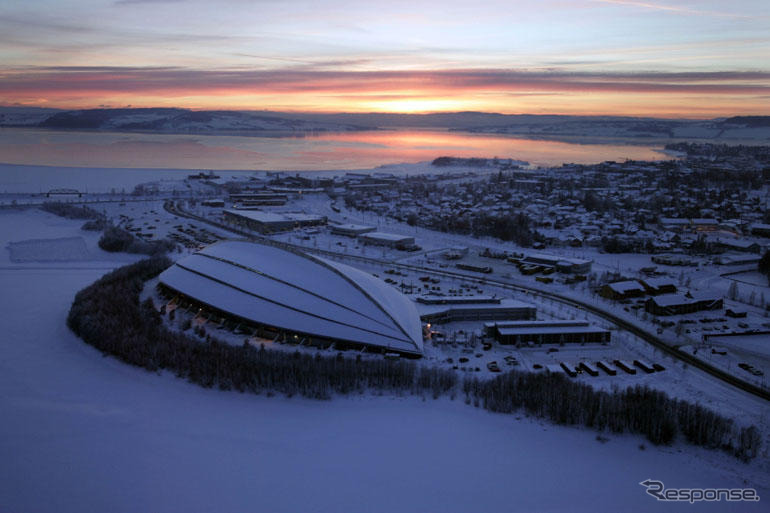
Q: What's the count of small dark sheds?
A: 5